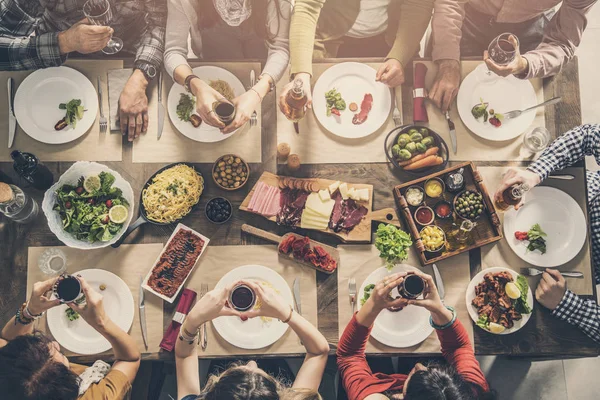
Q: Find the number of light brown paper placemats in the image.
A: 8